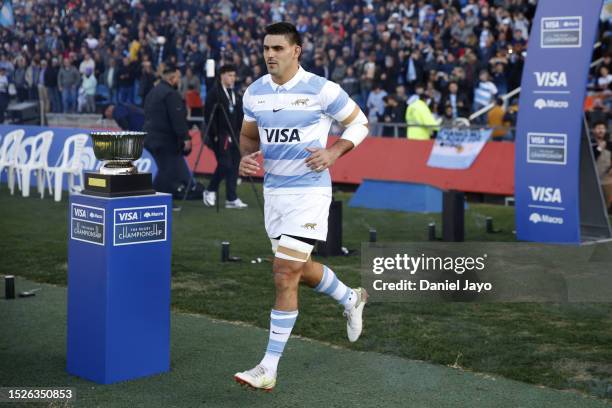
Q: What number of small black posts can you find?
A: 5